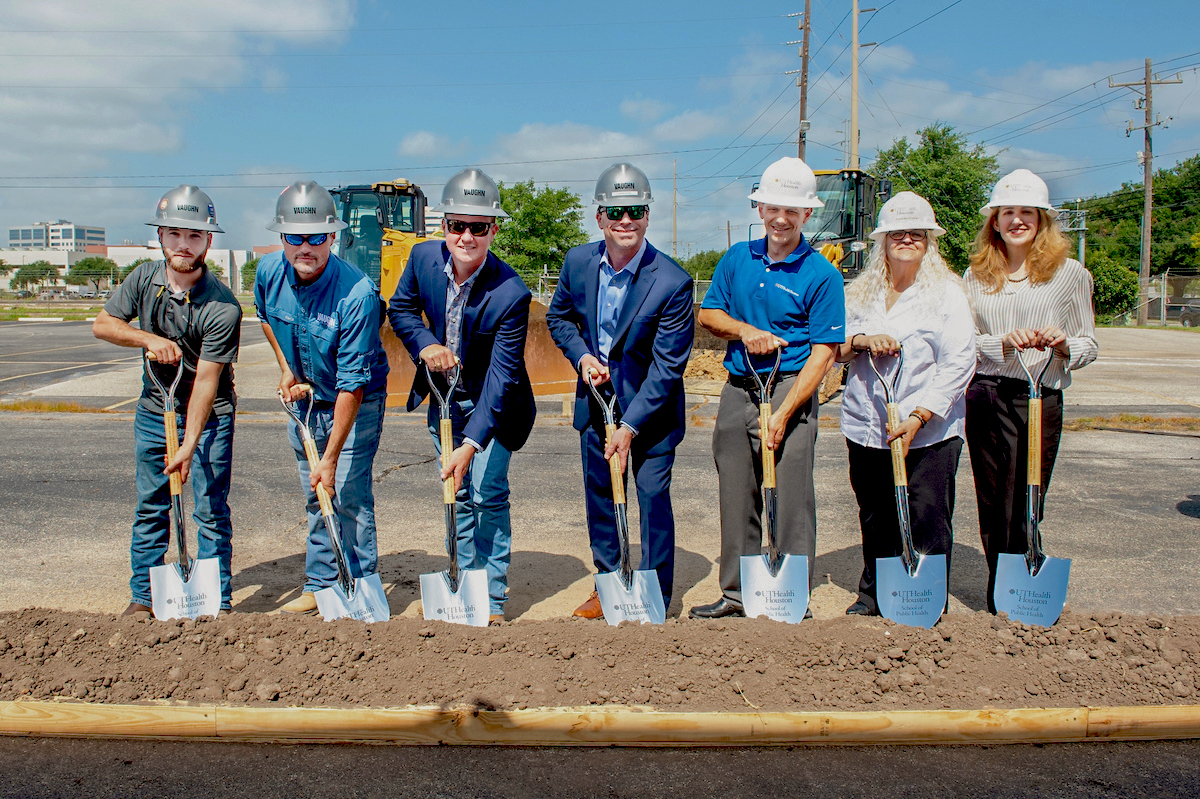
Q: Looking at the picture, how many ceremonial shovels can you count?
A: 7